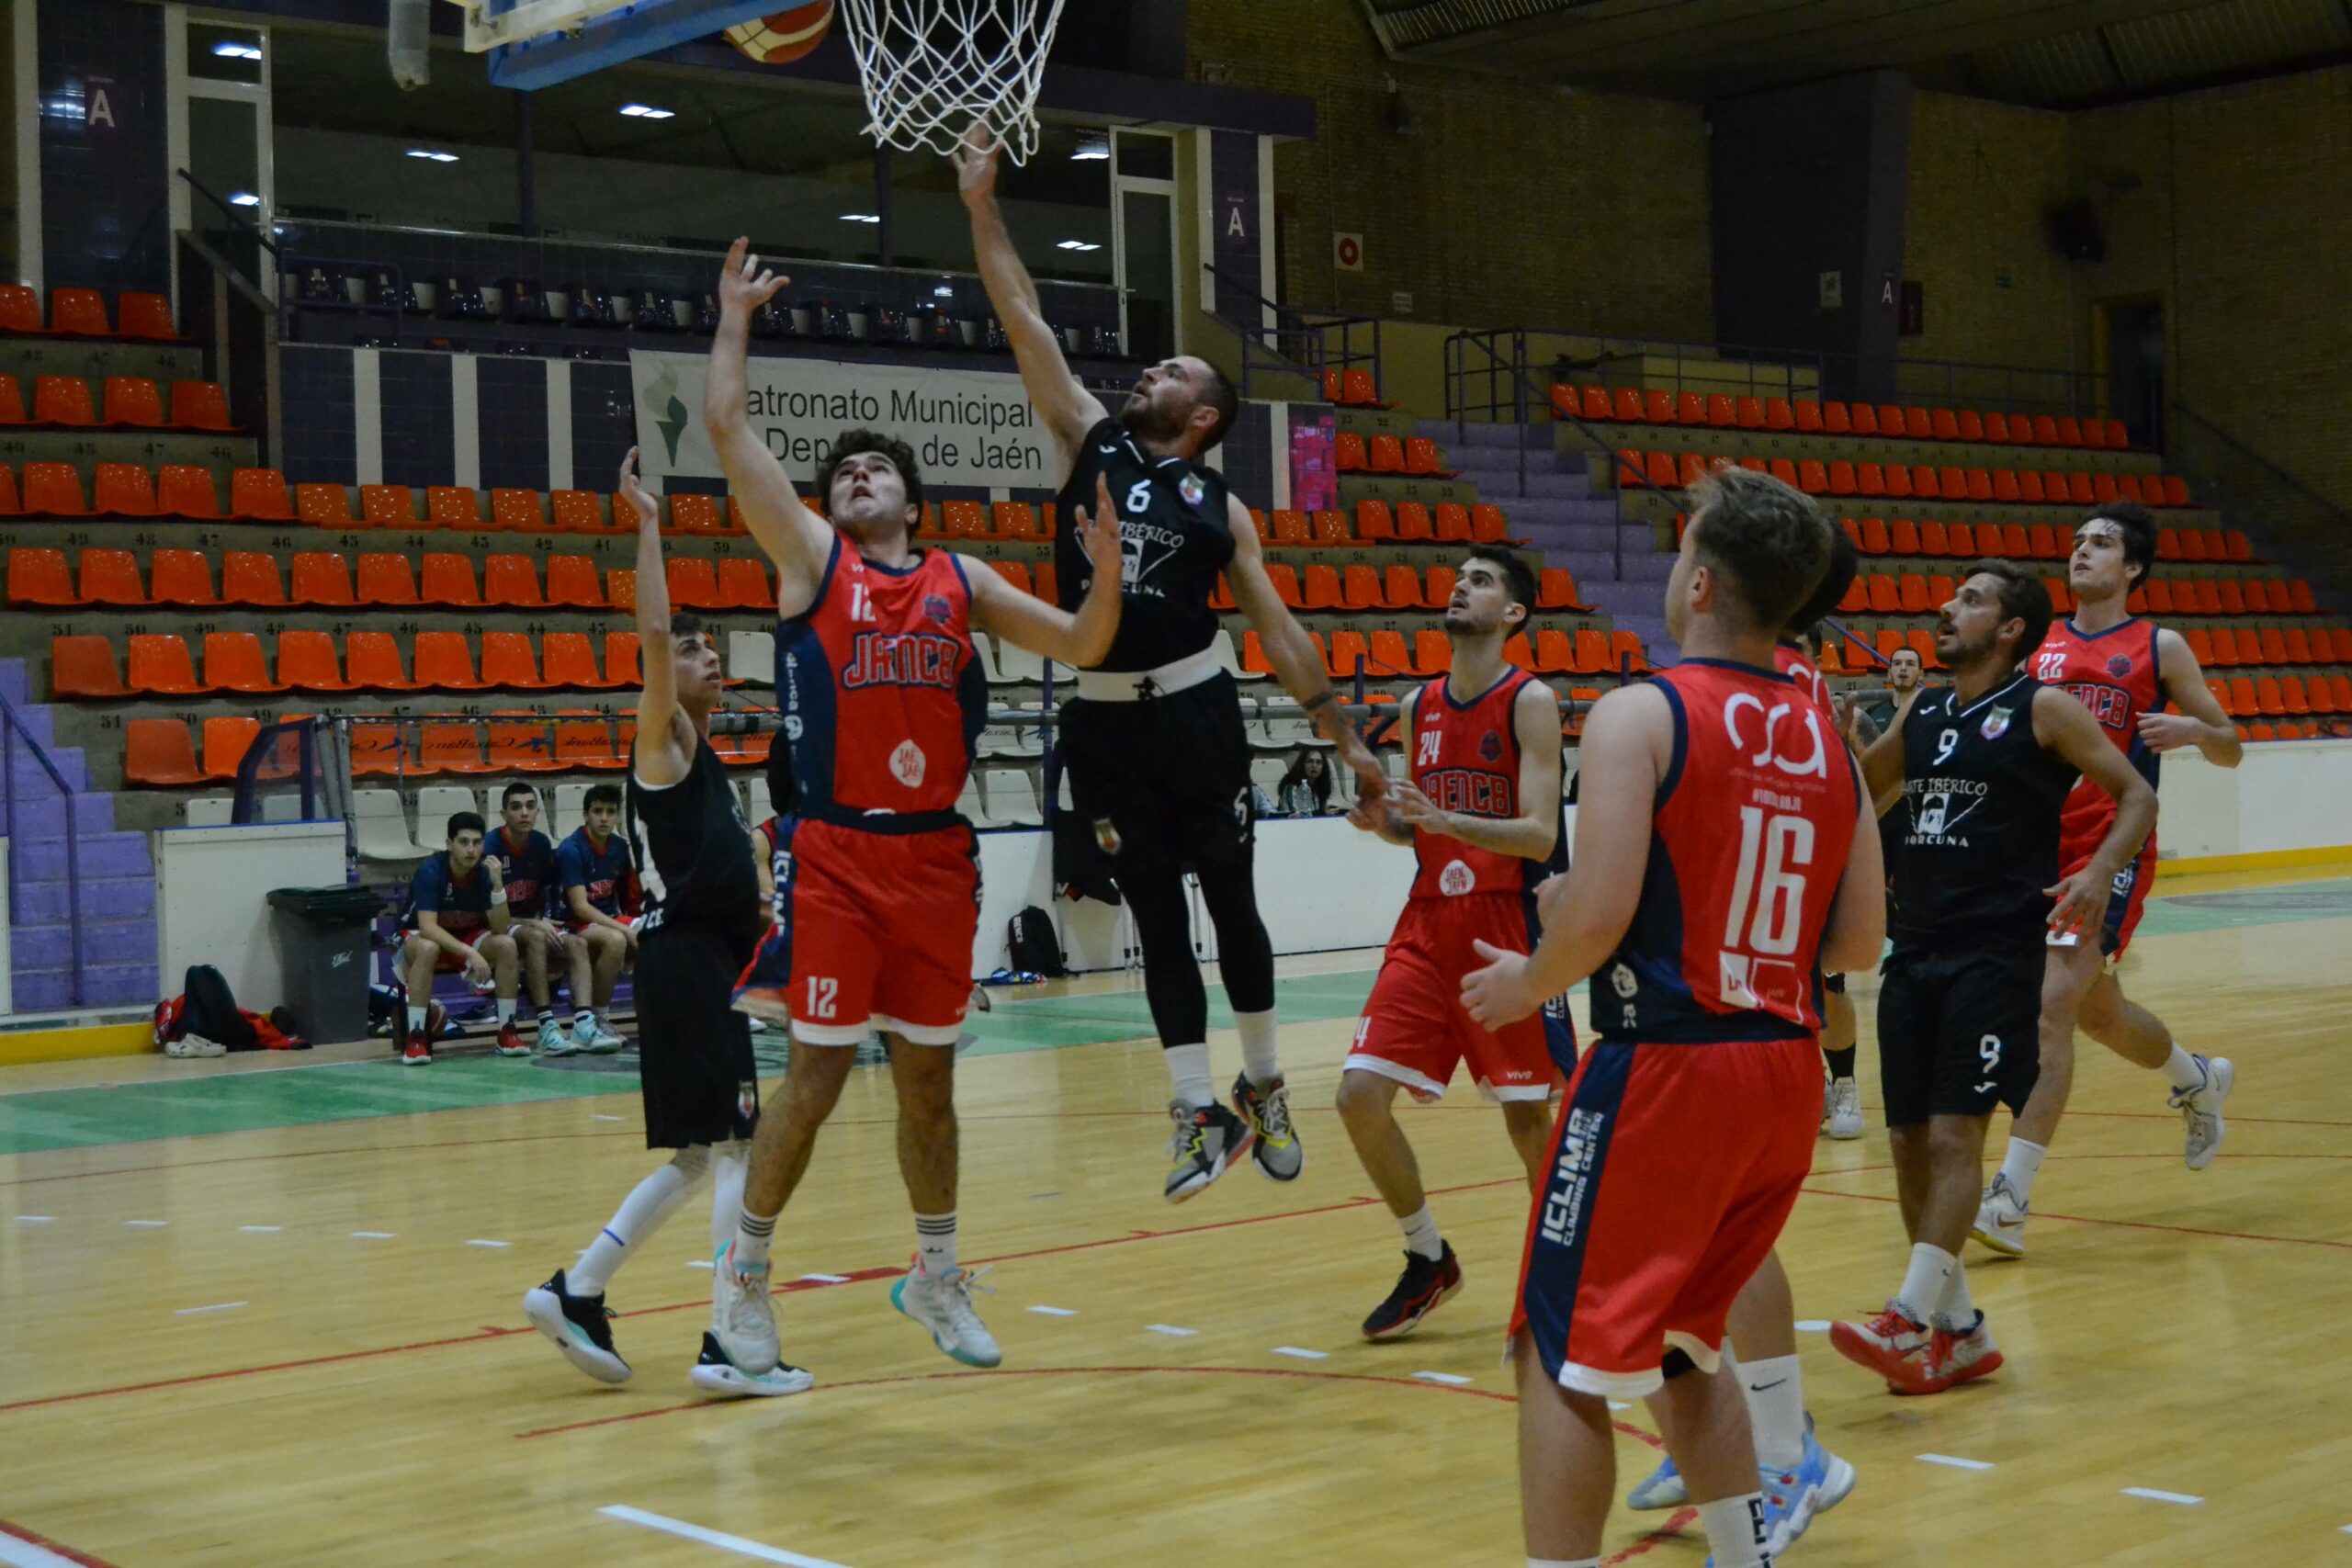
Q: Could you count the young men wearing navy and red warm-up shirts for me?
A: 3